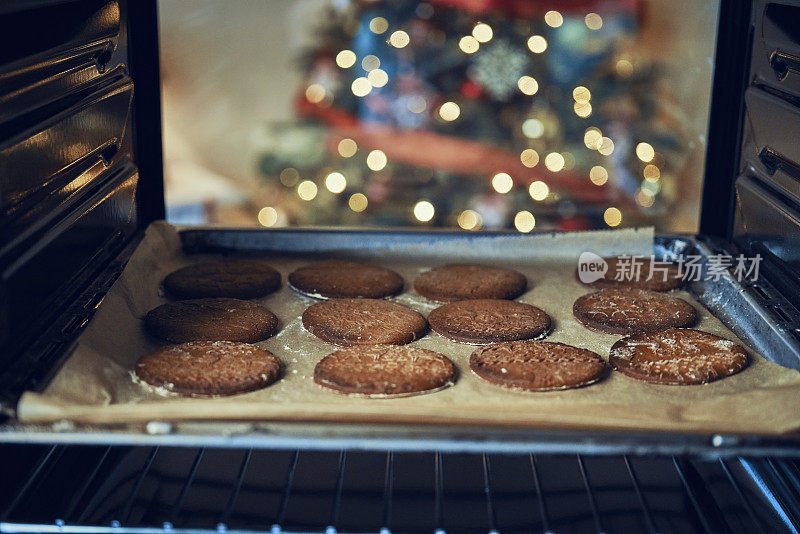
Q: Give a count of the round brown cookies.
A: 12